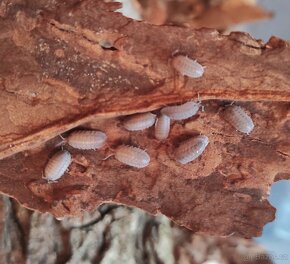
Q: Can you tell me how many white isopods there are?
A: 9